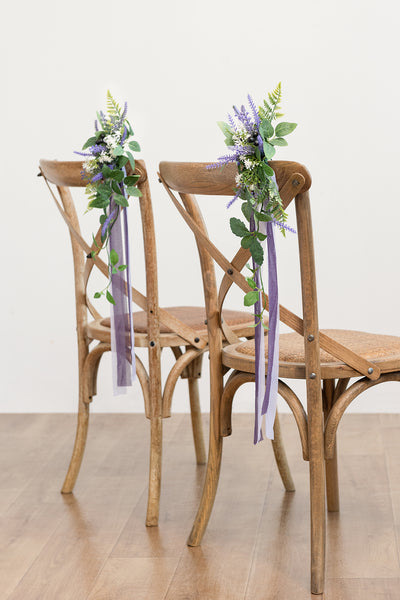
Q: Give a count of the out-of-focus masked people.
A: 0